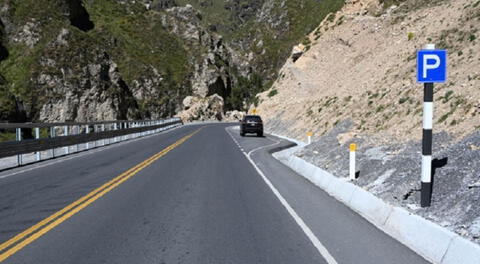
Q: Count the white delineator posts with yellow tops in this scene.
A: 2